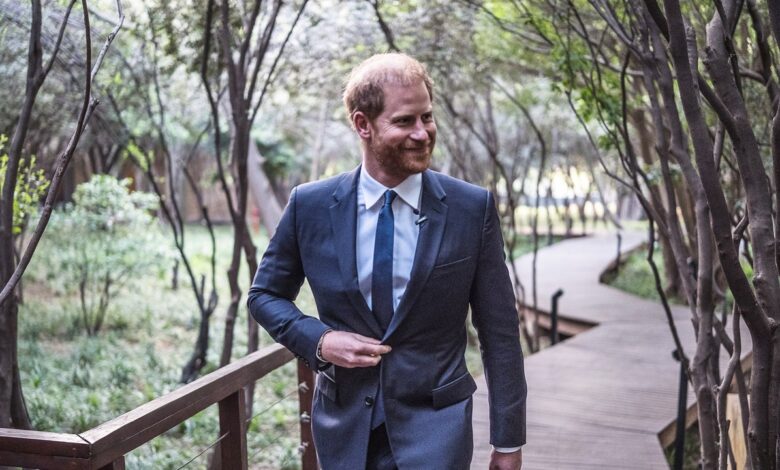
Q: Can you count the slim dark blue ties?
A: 1